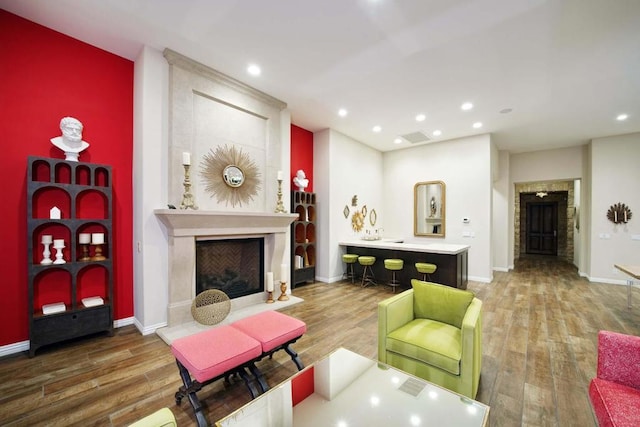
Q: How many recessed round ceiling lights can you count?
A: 9